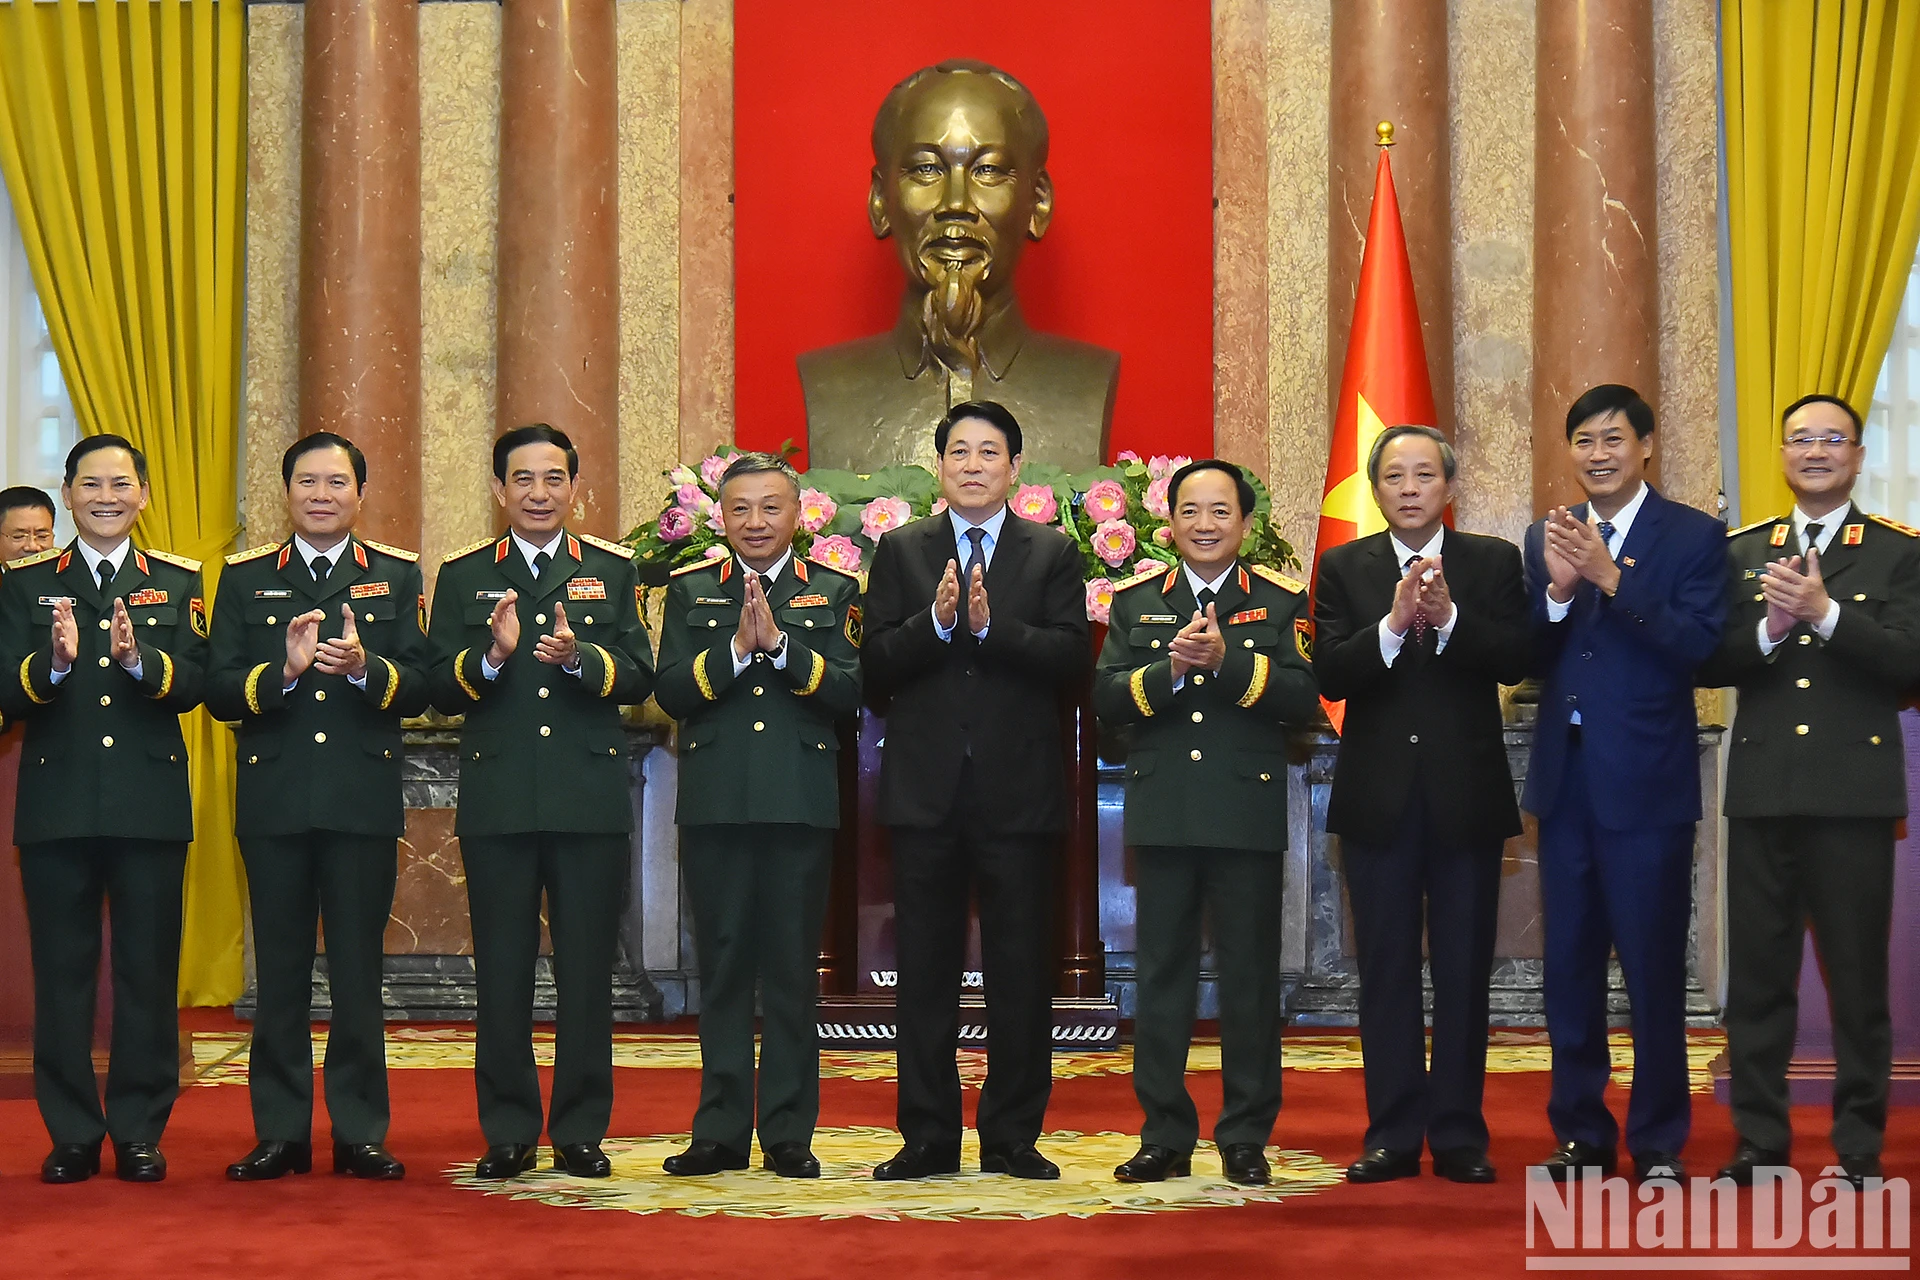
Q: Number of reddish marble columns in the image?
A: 4